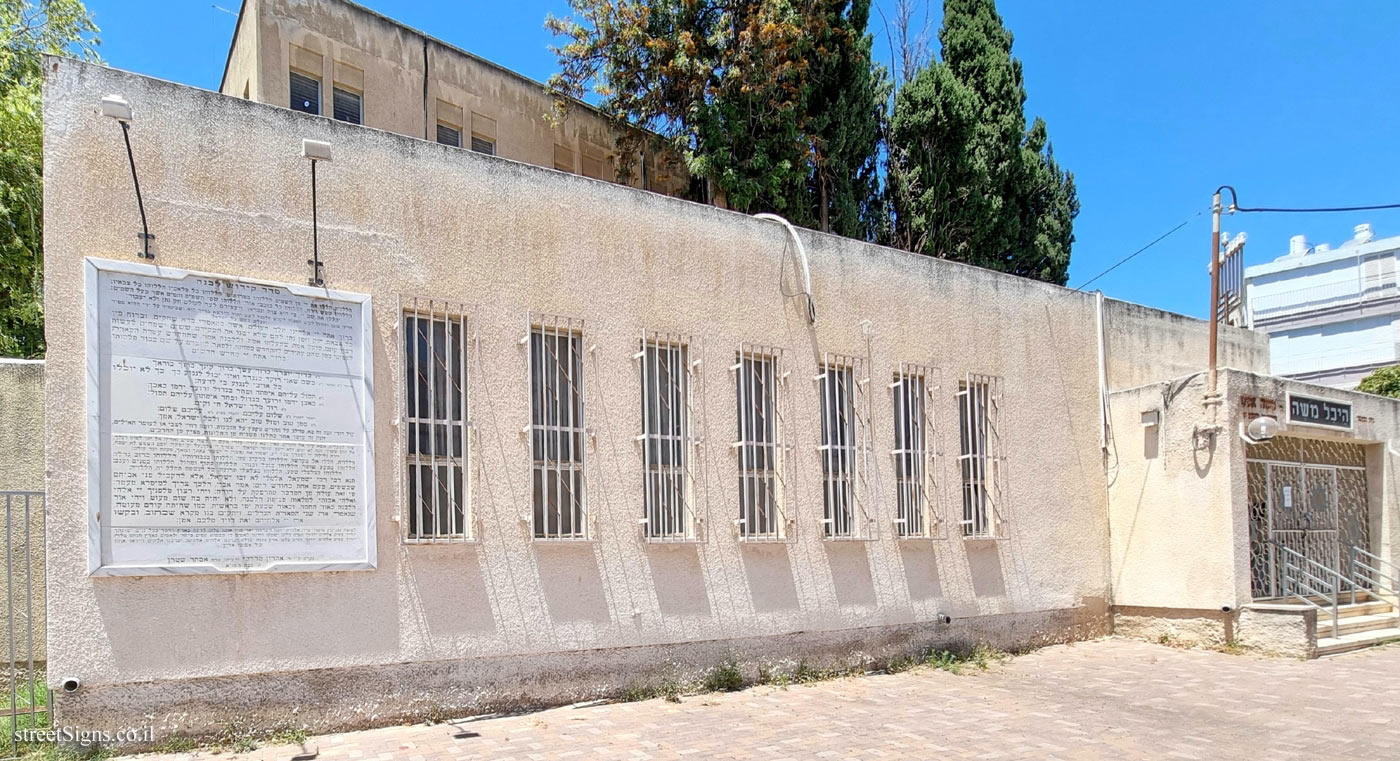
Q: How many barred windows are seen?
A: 7